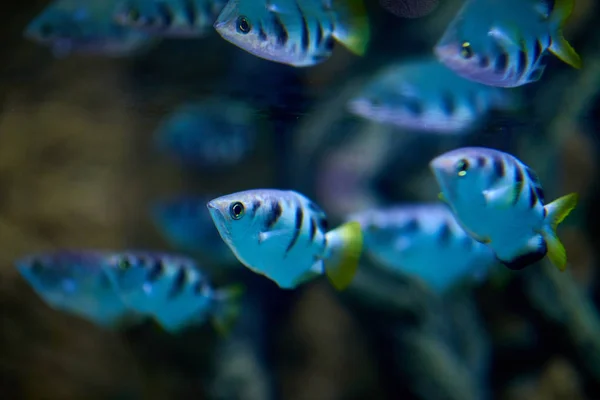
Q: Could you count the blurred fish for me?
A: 8